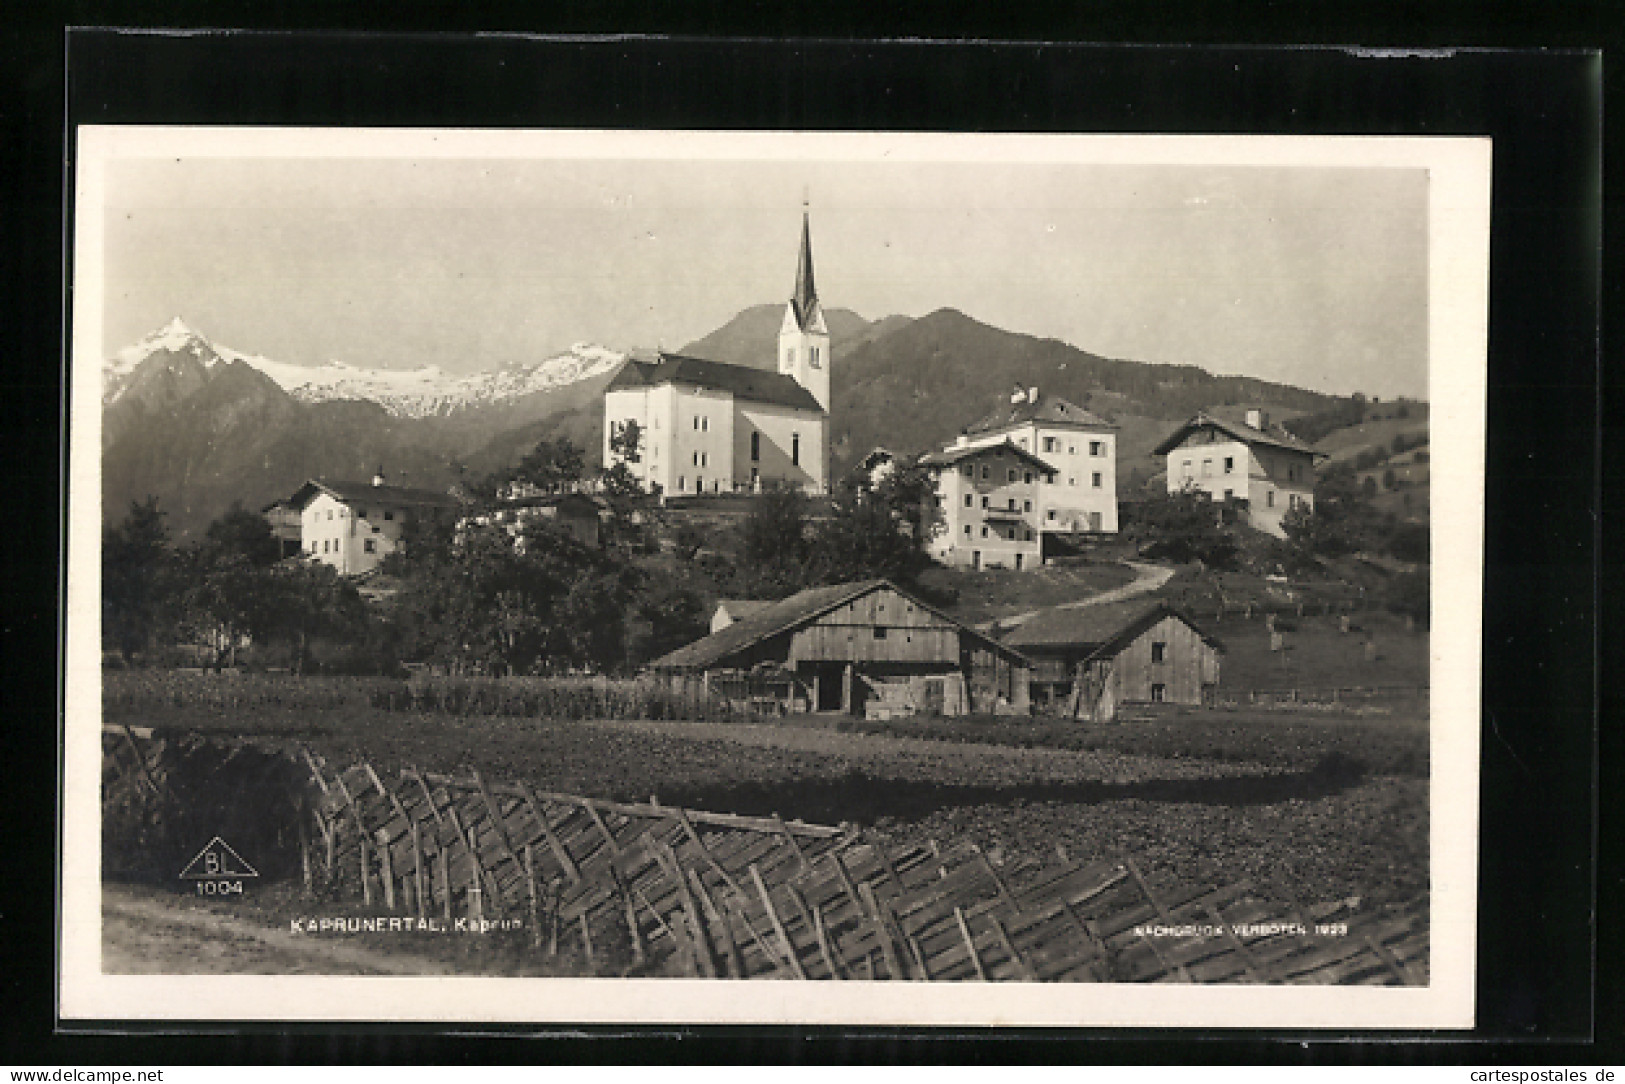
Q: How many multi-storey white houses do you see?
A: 4